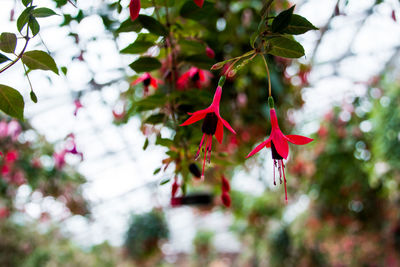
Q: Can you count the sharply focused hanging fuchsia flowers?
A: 2